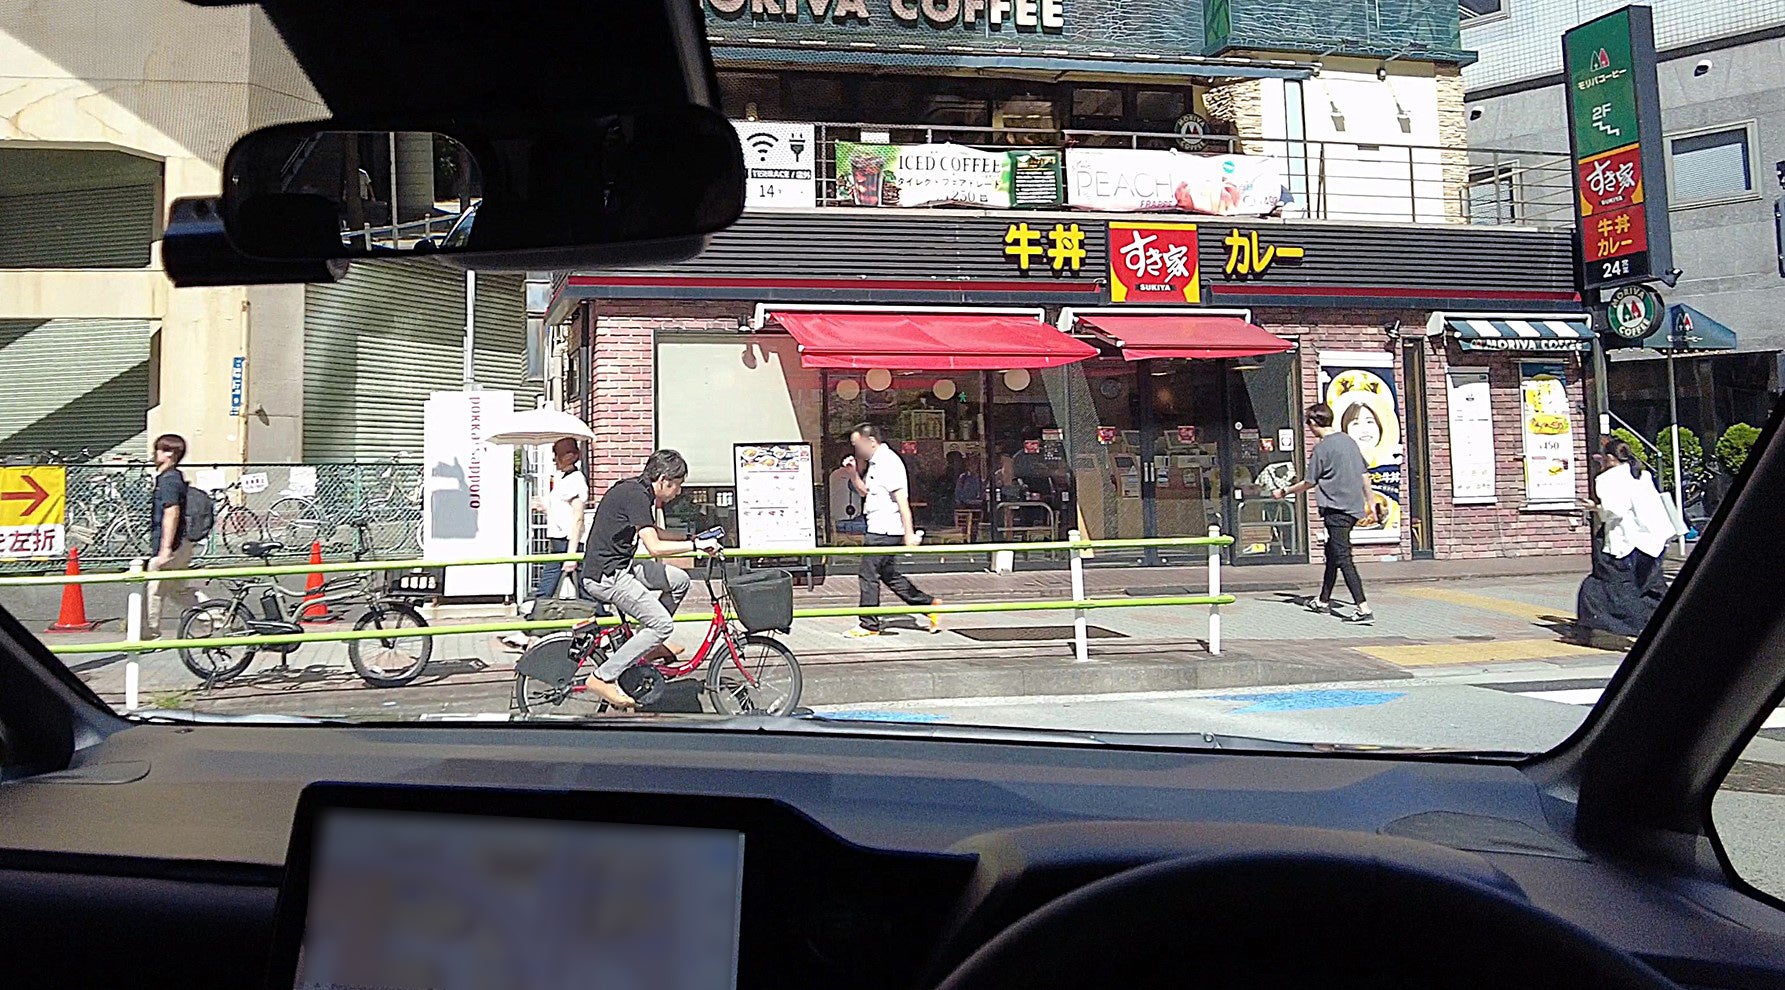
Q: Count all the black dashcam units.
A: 1